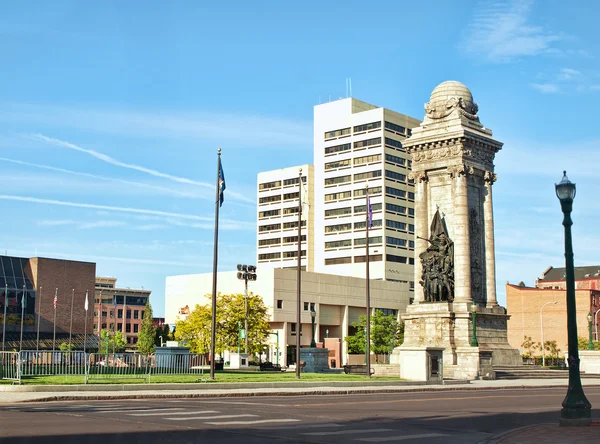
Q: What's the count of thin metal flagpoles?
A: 11